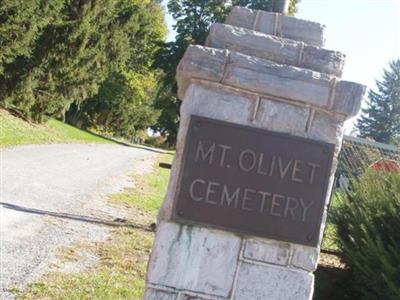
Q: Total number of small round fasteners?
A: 4